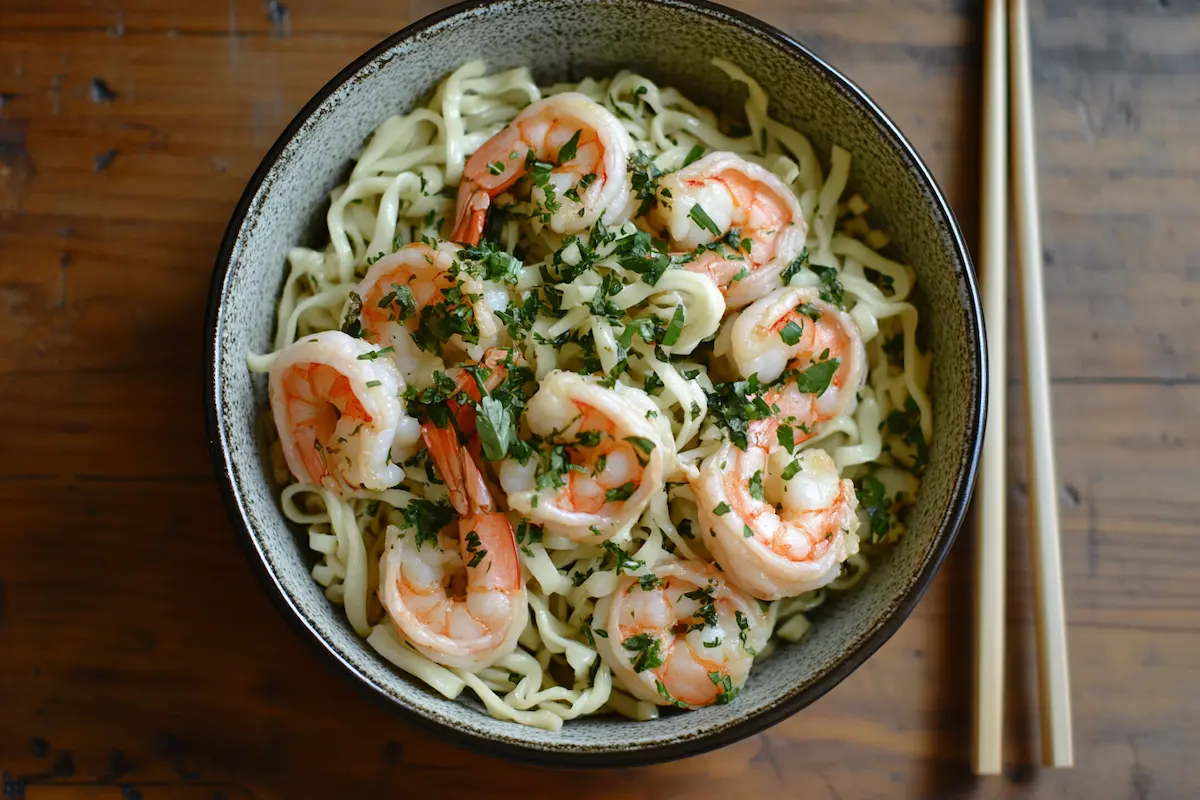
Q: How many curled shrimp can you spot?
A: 9